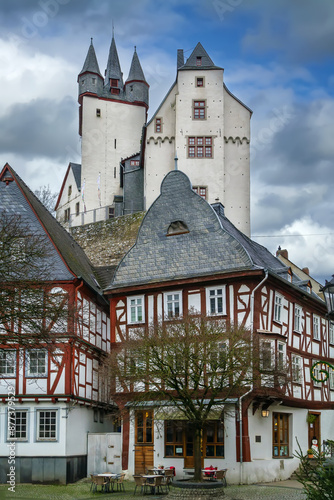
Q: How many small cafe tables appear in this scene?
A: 4